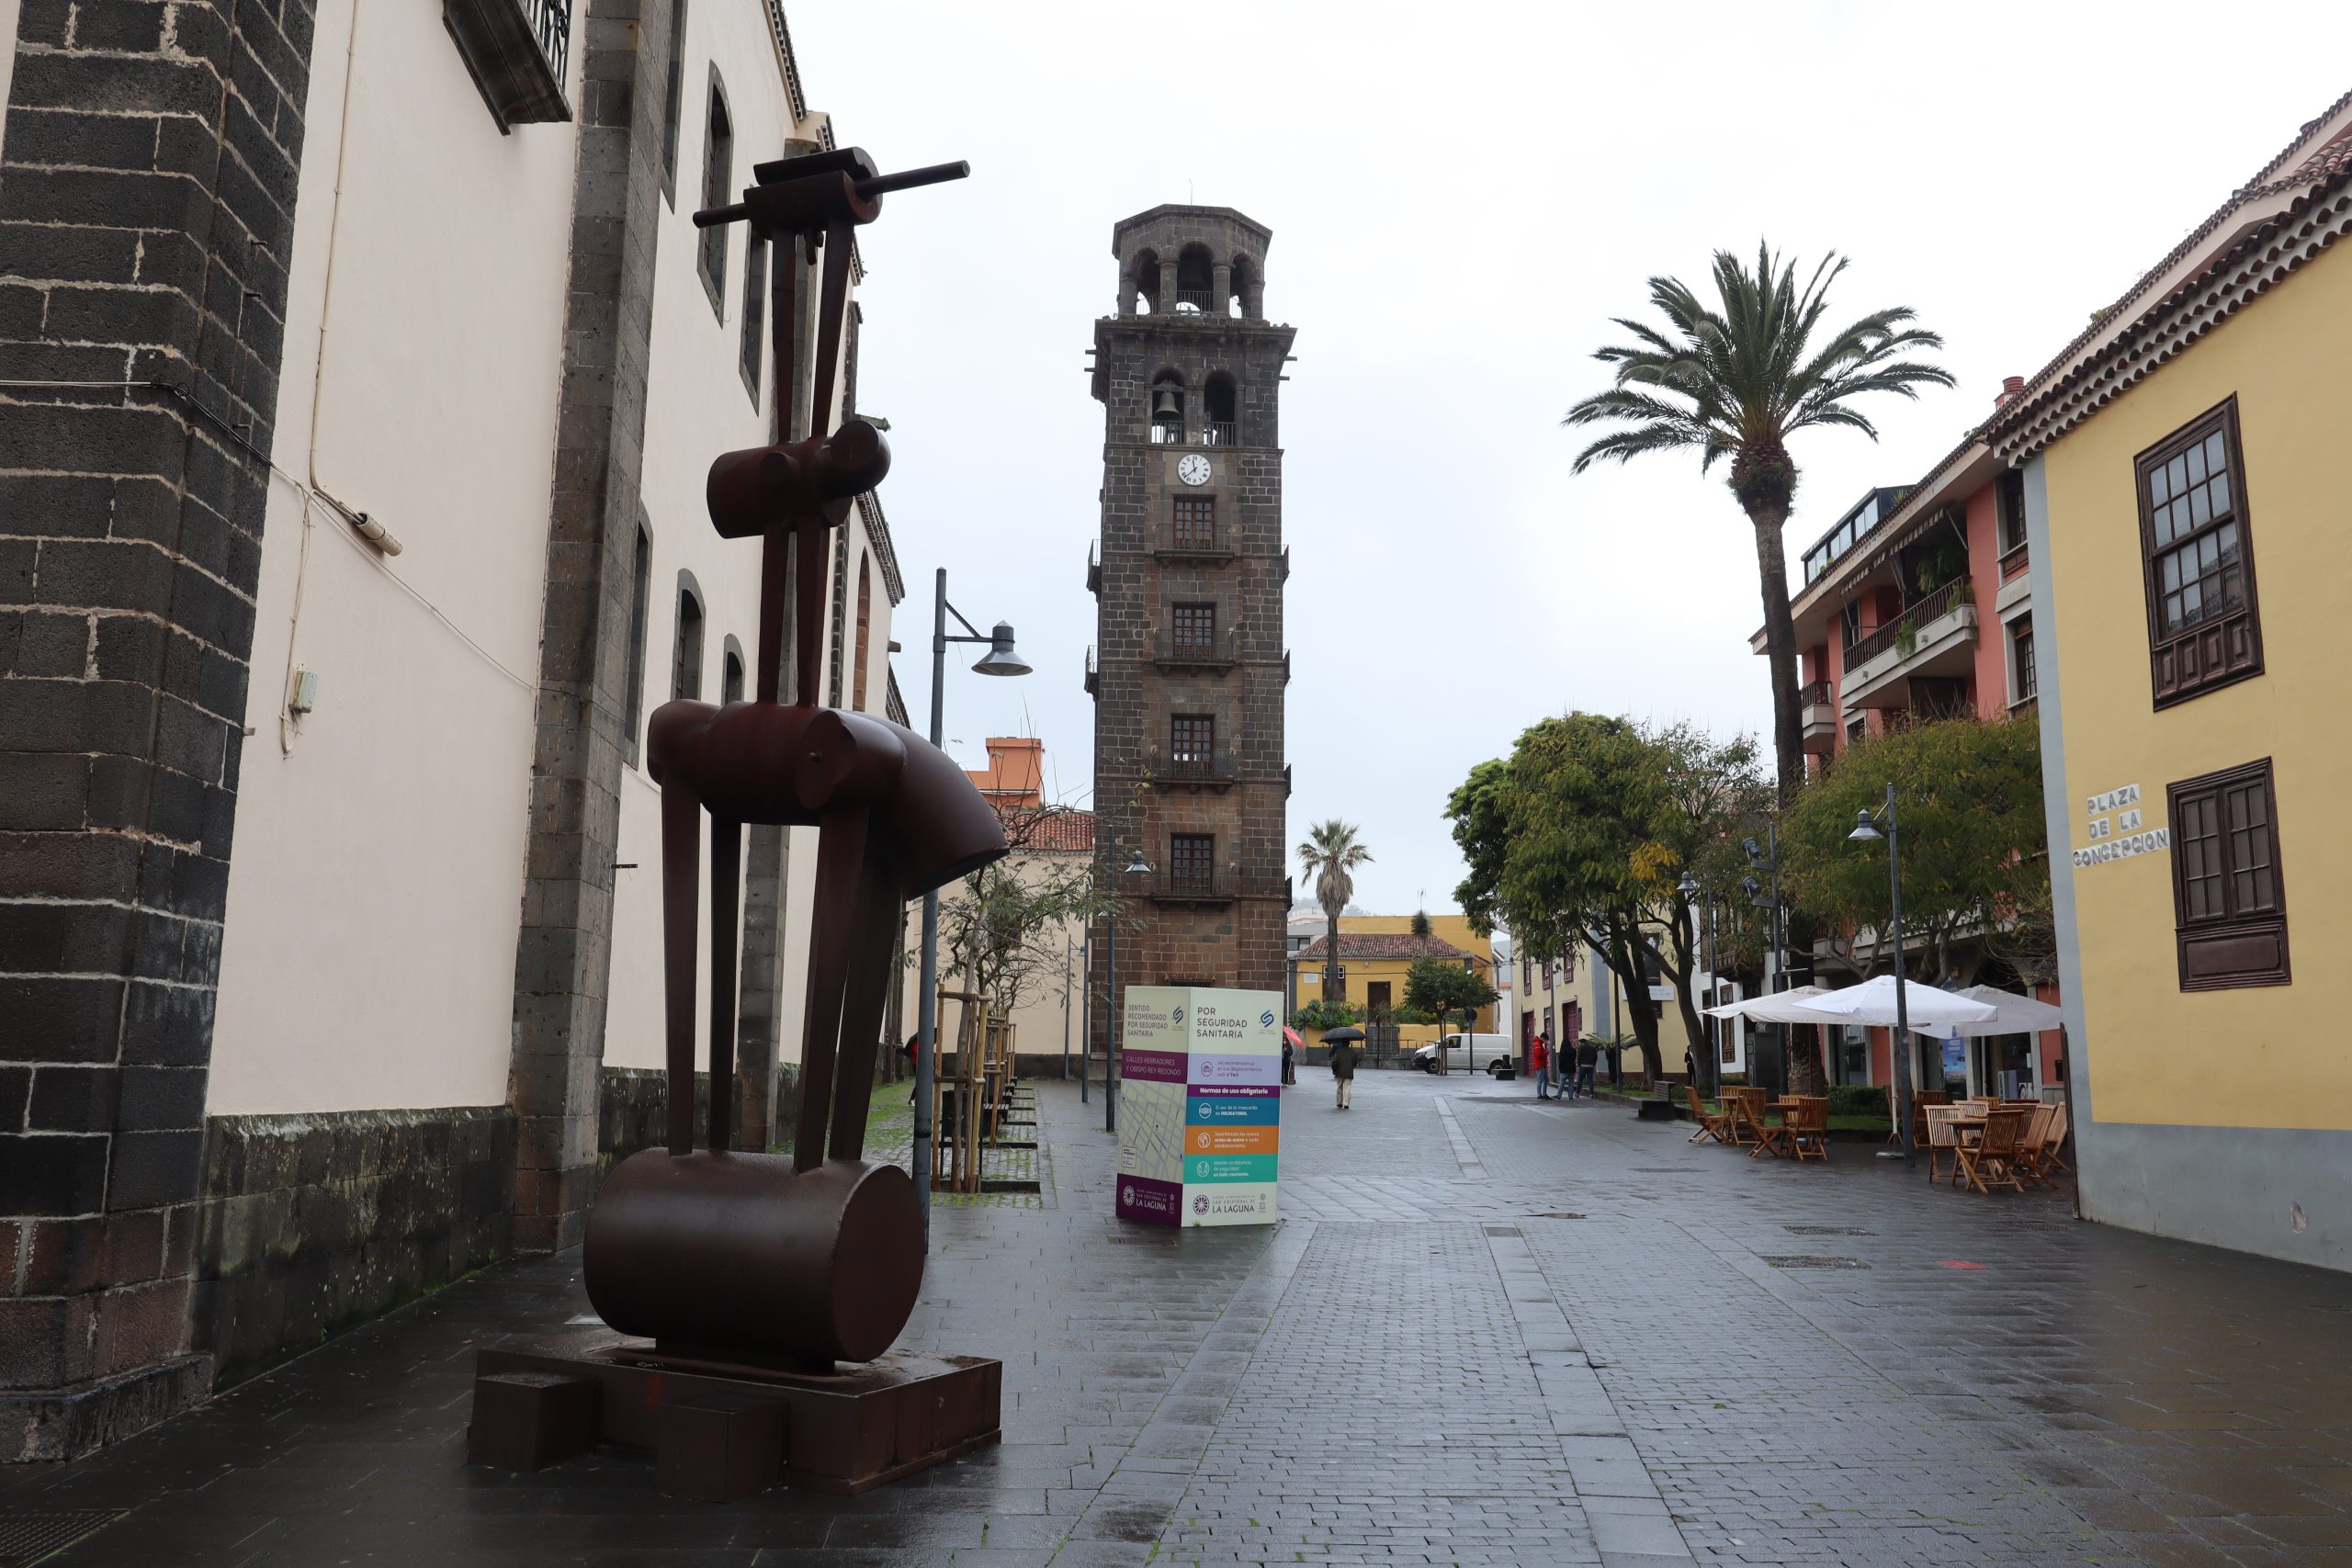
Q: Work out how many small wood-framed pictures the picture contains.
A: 0